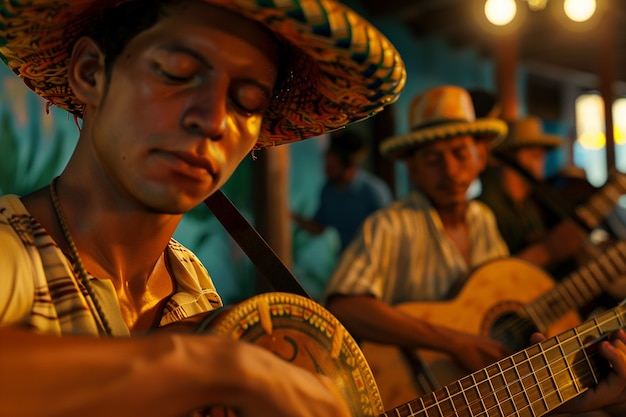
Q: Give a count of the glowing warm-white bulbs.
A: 2